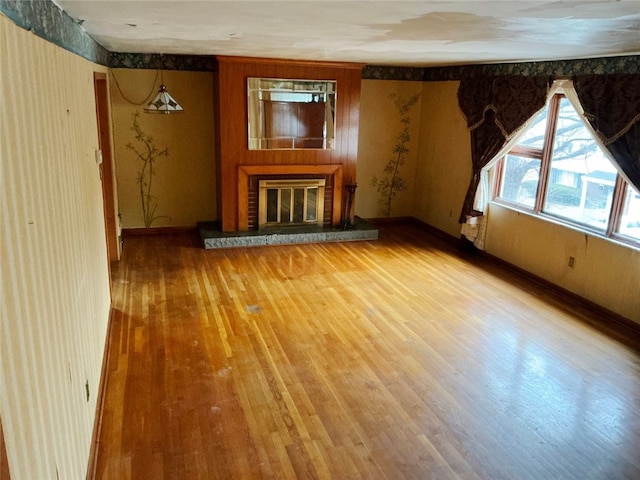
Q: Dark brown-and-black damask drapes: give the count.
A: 2